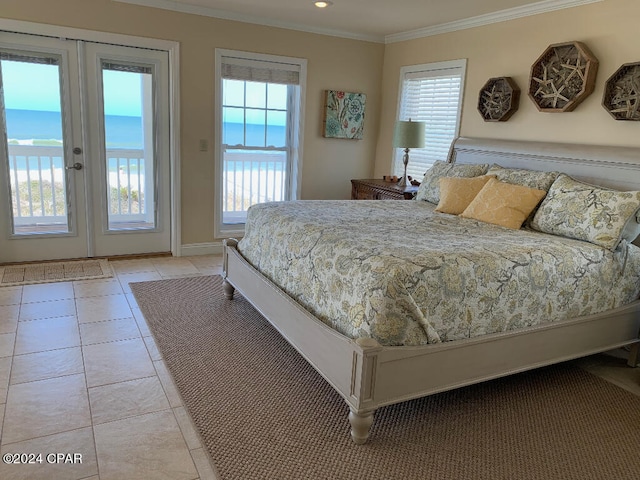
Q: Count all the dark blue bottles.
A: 0